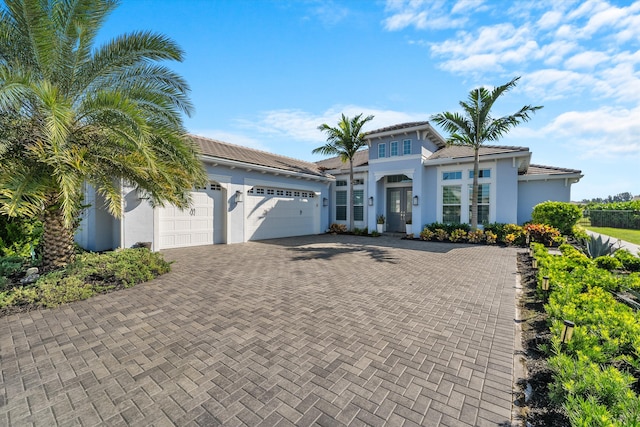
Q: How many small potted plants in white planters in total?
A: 2